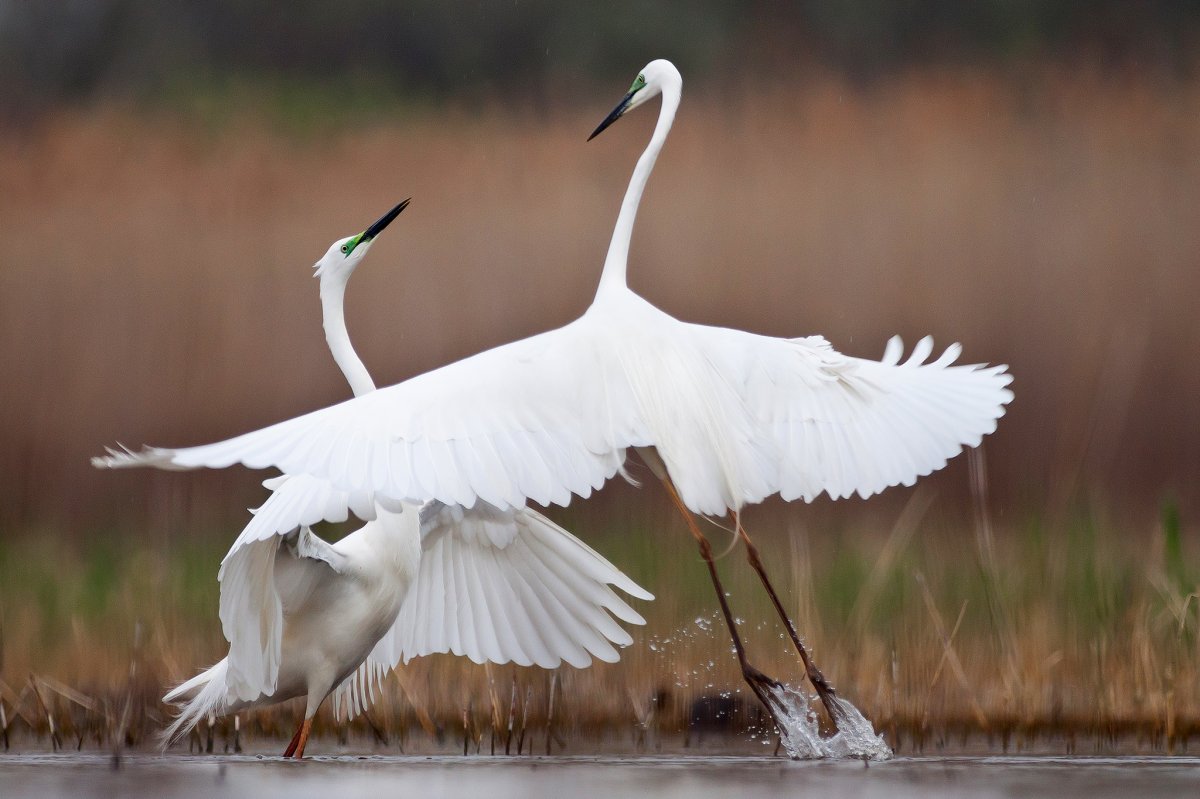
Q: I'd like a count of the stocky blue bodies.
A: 0